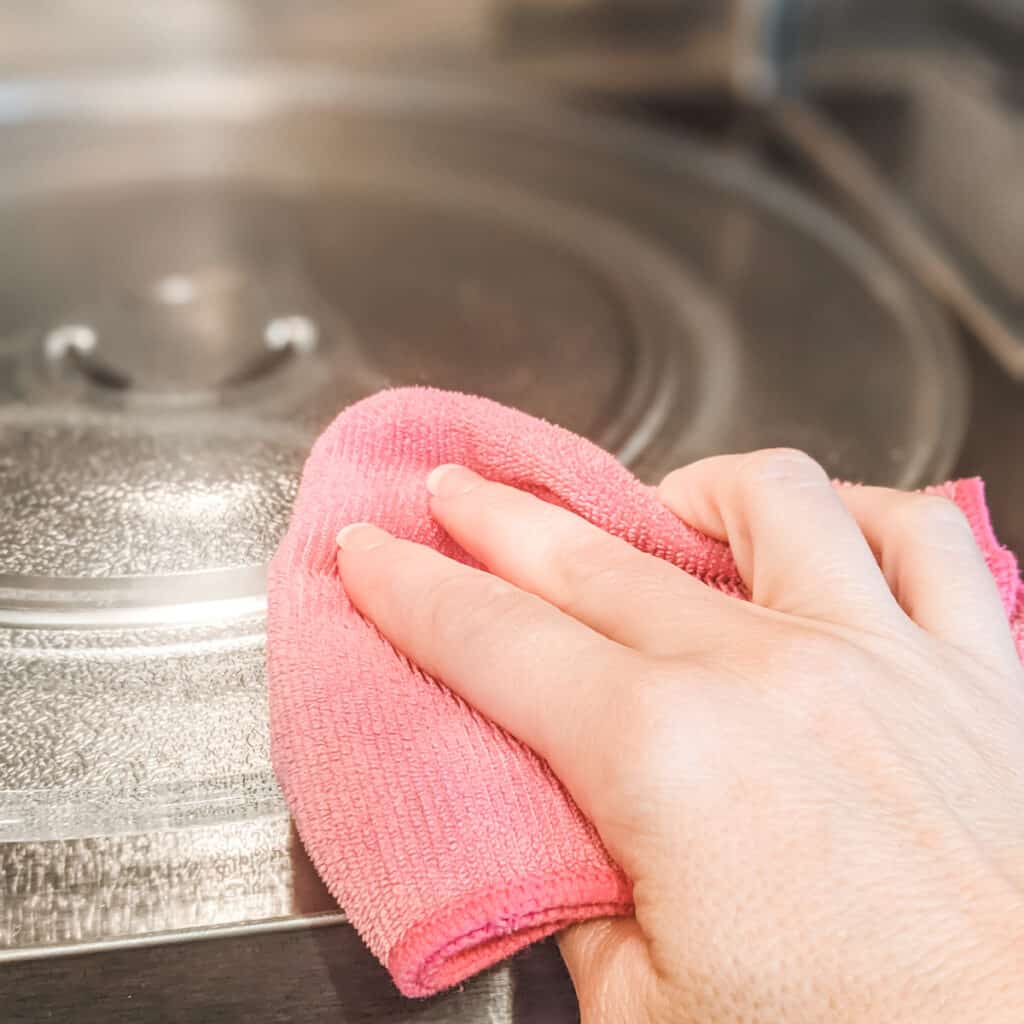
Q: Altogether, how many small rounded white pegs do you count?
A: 3